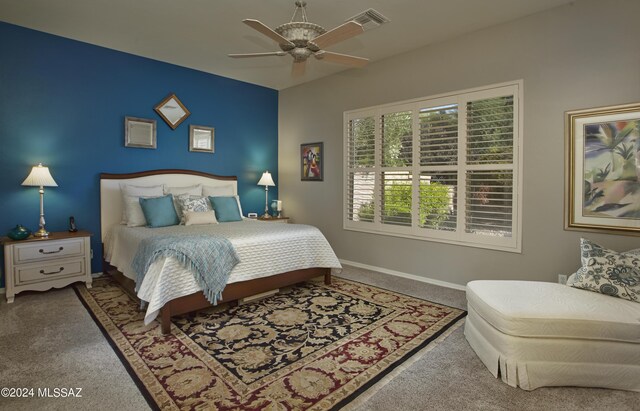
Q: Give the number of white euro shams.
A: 3